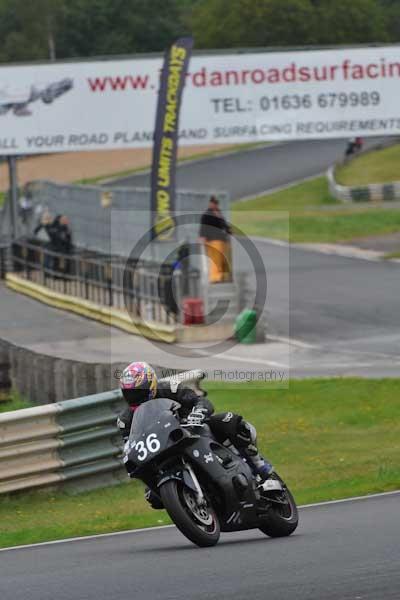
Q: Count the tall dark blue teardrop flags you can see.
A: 1